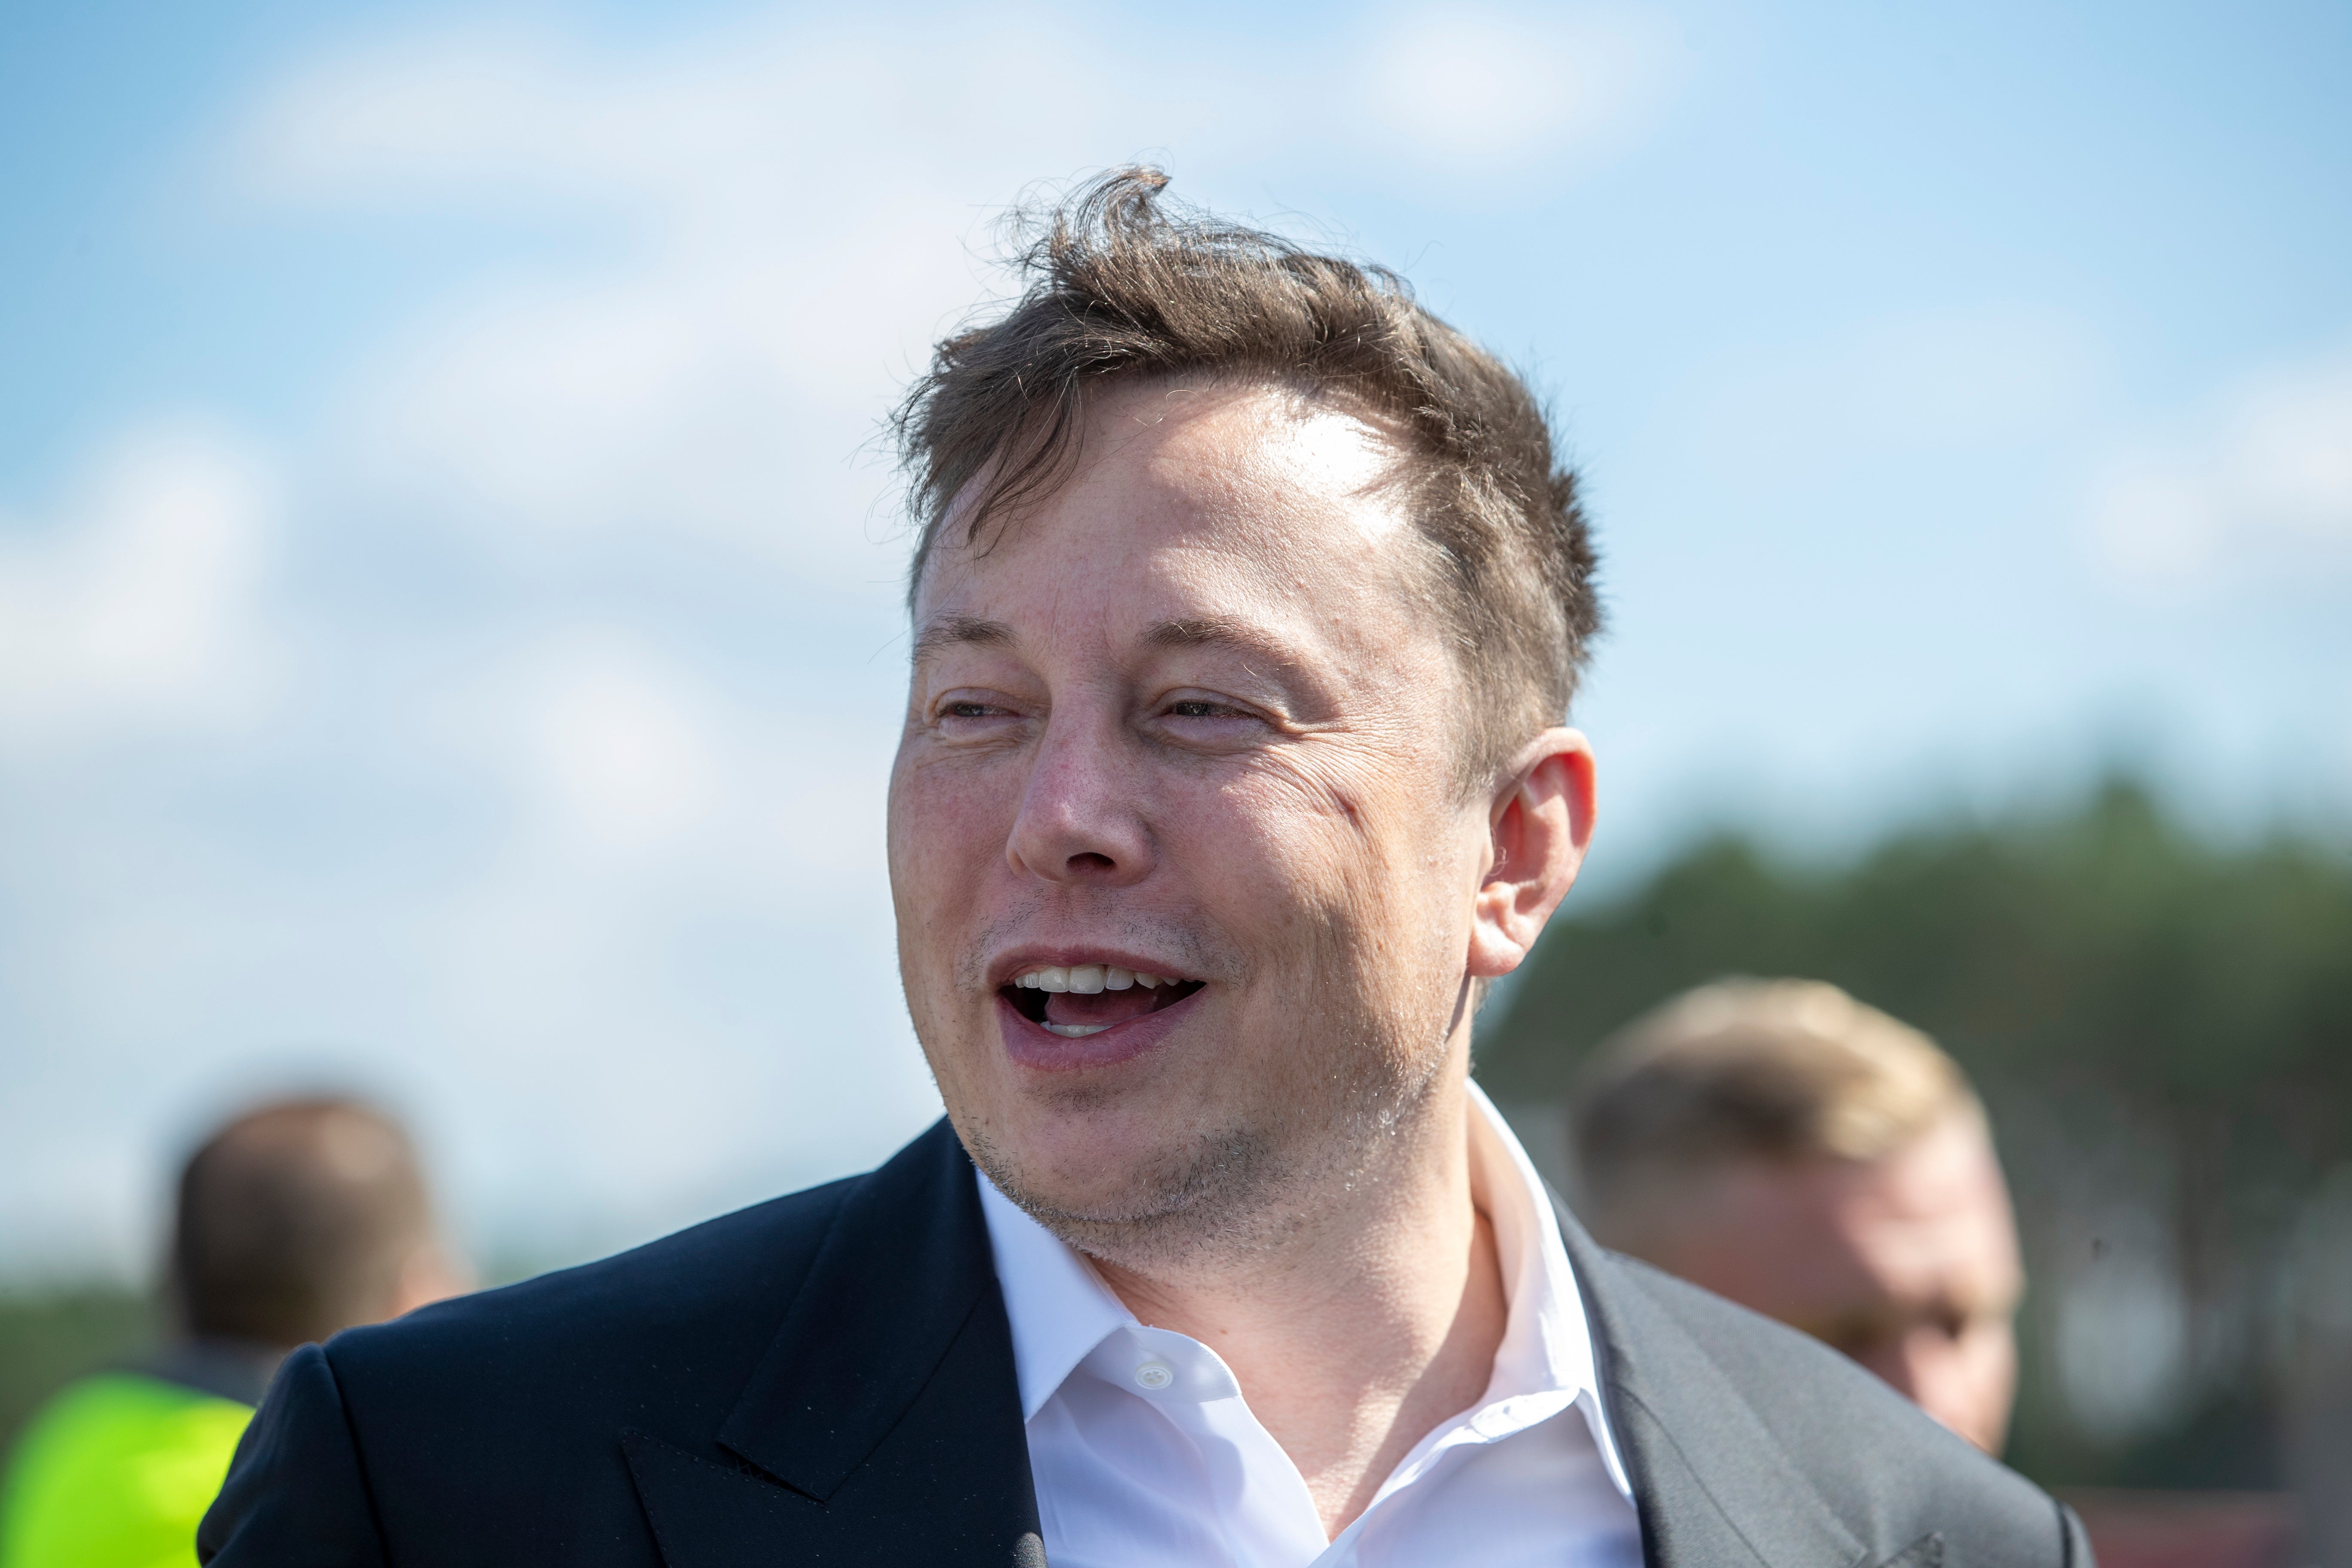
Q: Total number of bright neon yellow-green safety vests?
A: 1